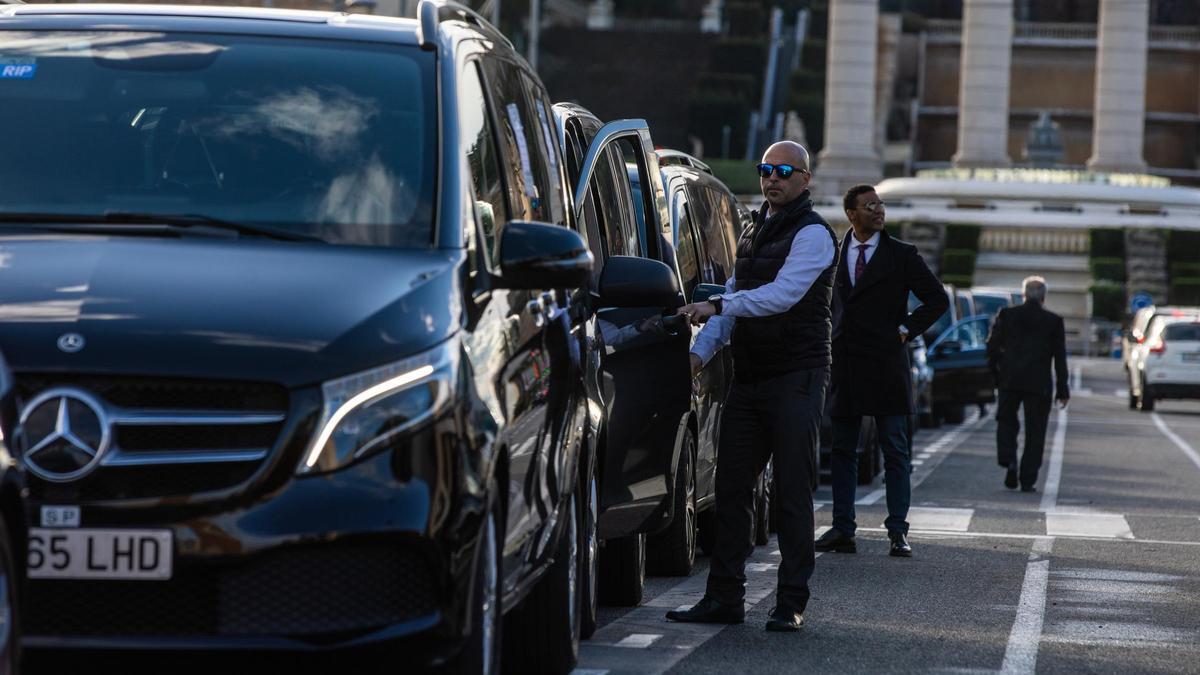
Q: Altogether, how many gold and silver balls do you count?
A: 0